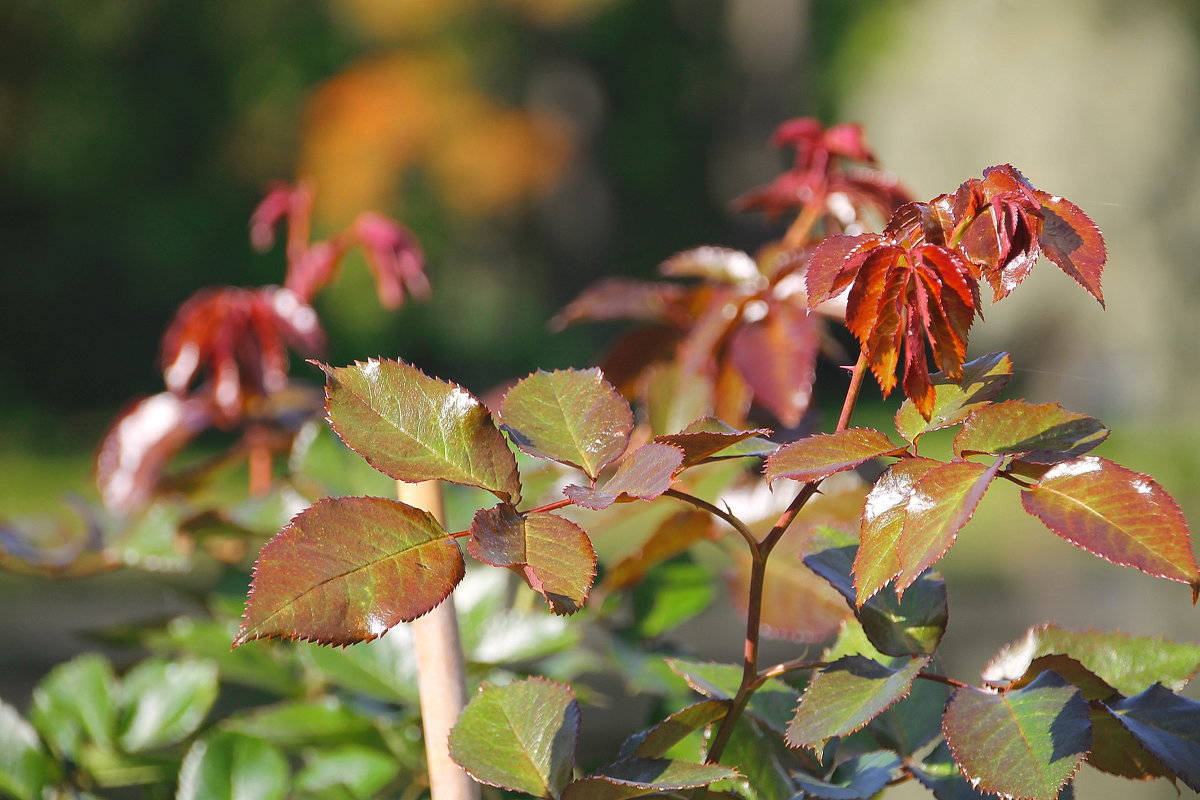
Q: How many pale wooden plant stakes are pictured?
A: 1